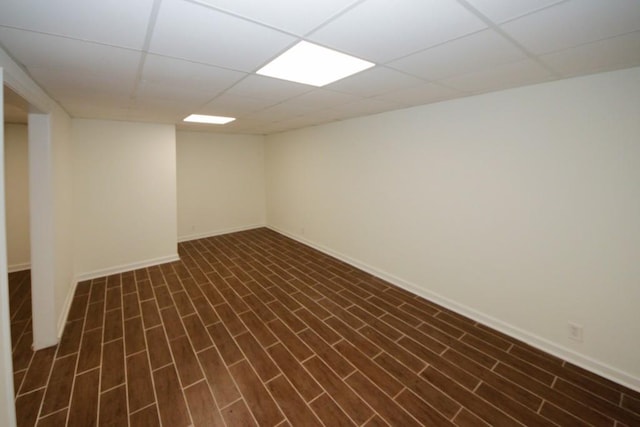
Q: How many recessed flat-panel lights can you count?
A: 2